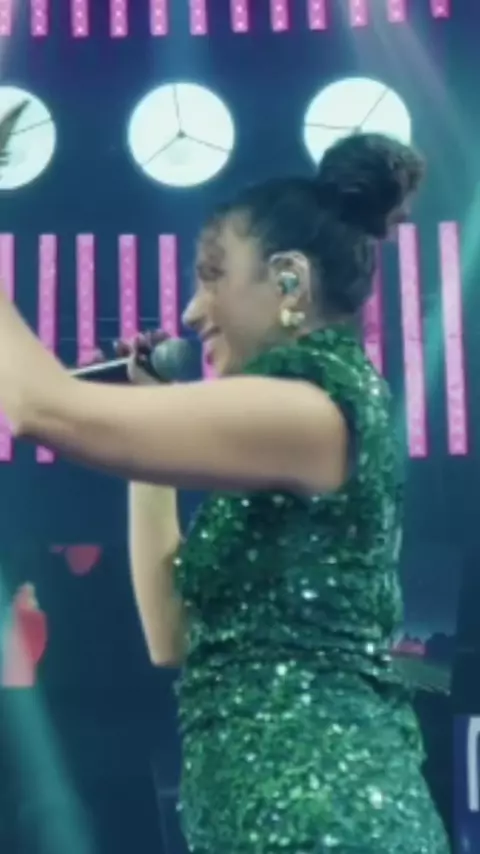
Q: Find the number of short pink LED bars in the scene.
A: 12